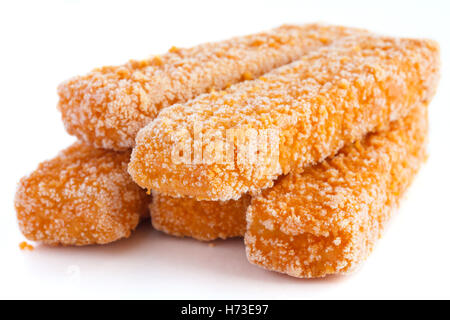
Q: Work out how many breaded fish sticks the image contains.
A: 5